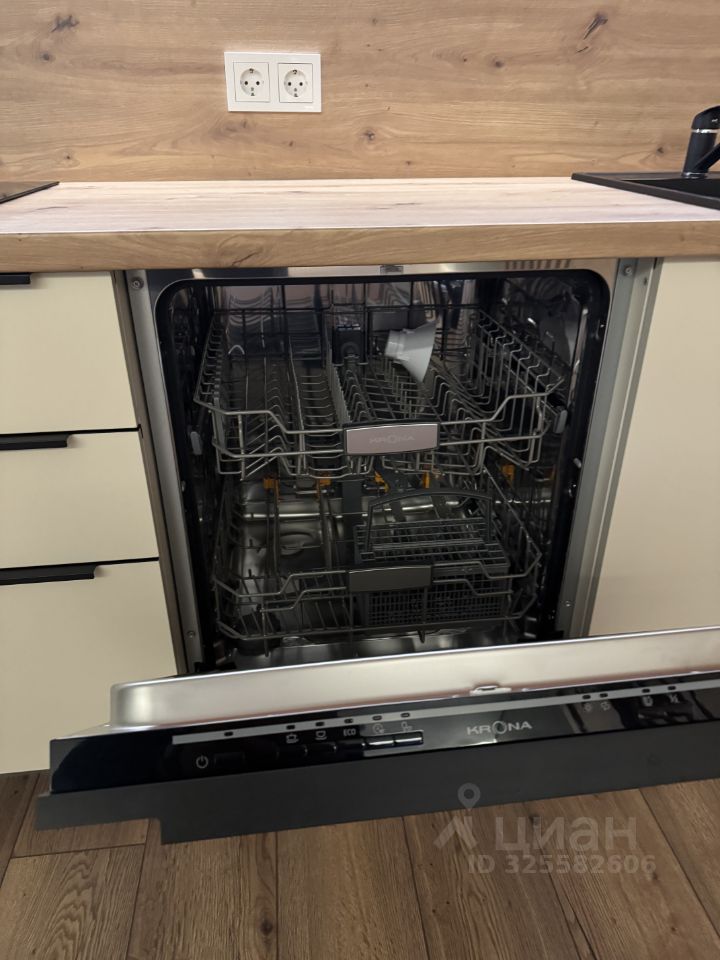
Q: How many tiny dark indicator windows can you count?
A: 10